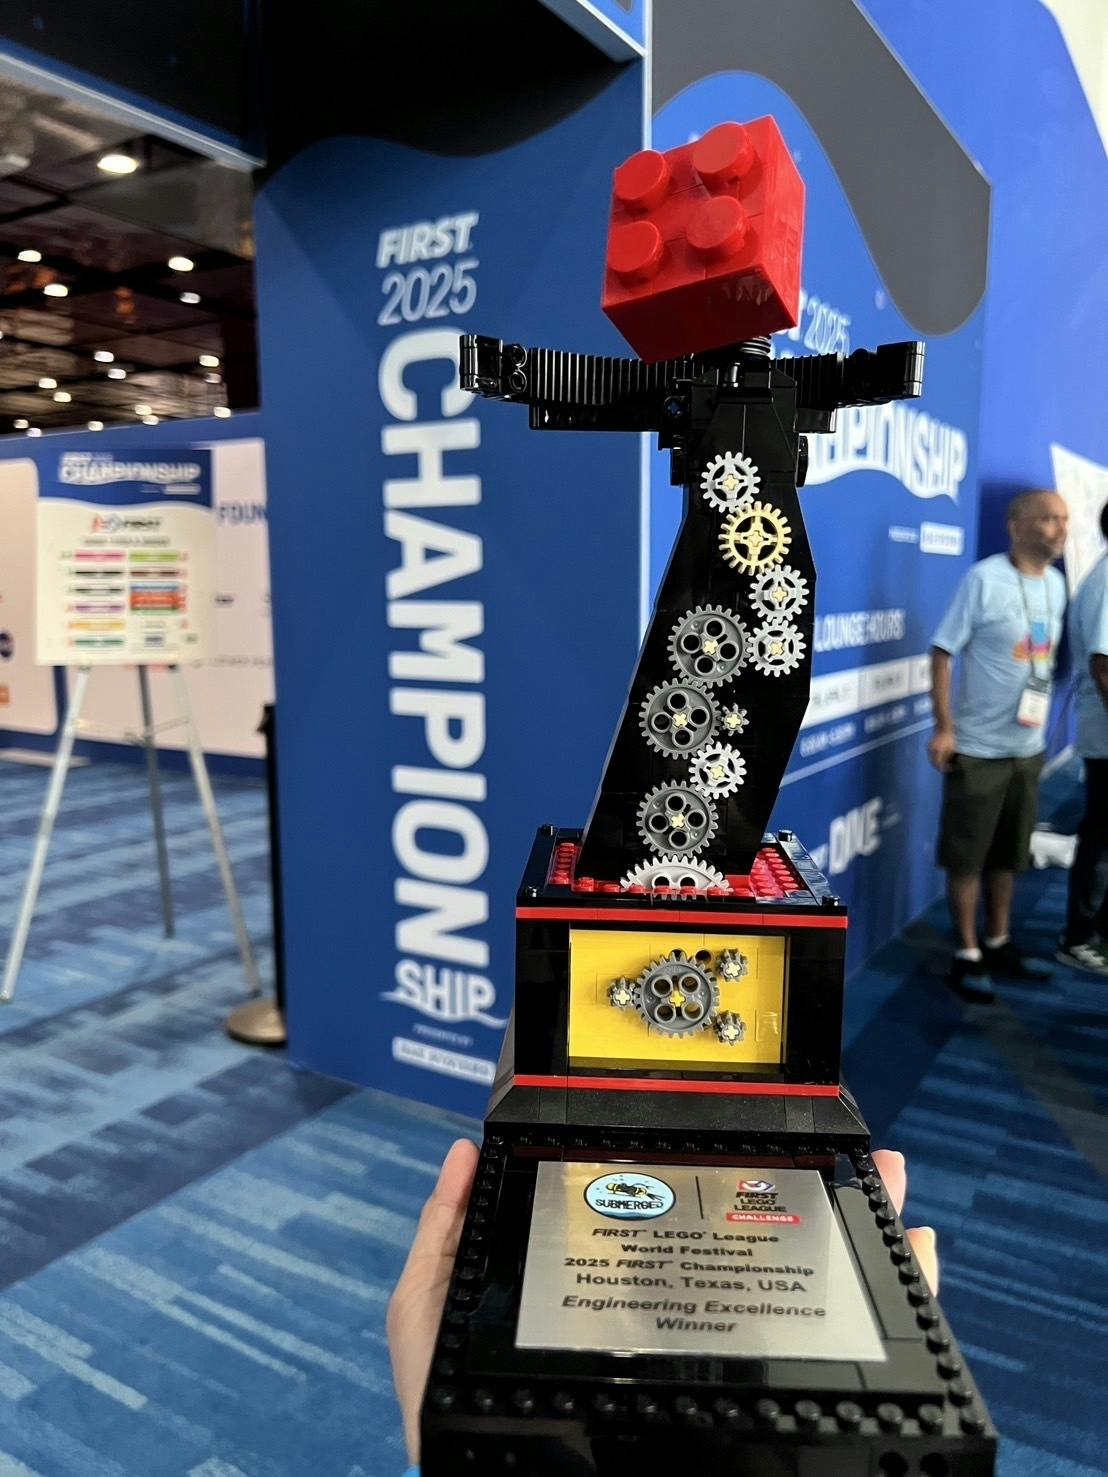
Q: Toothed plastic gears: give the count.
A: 14